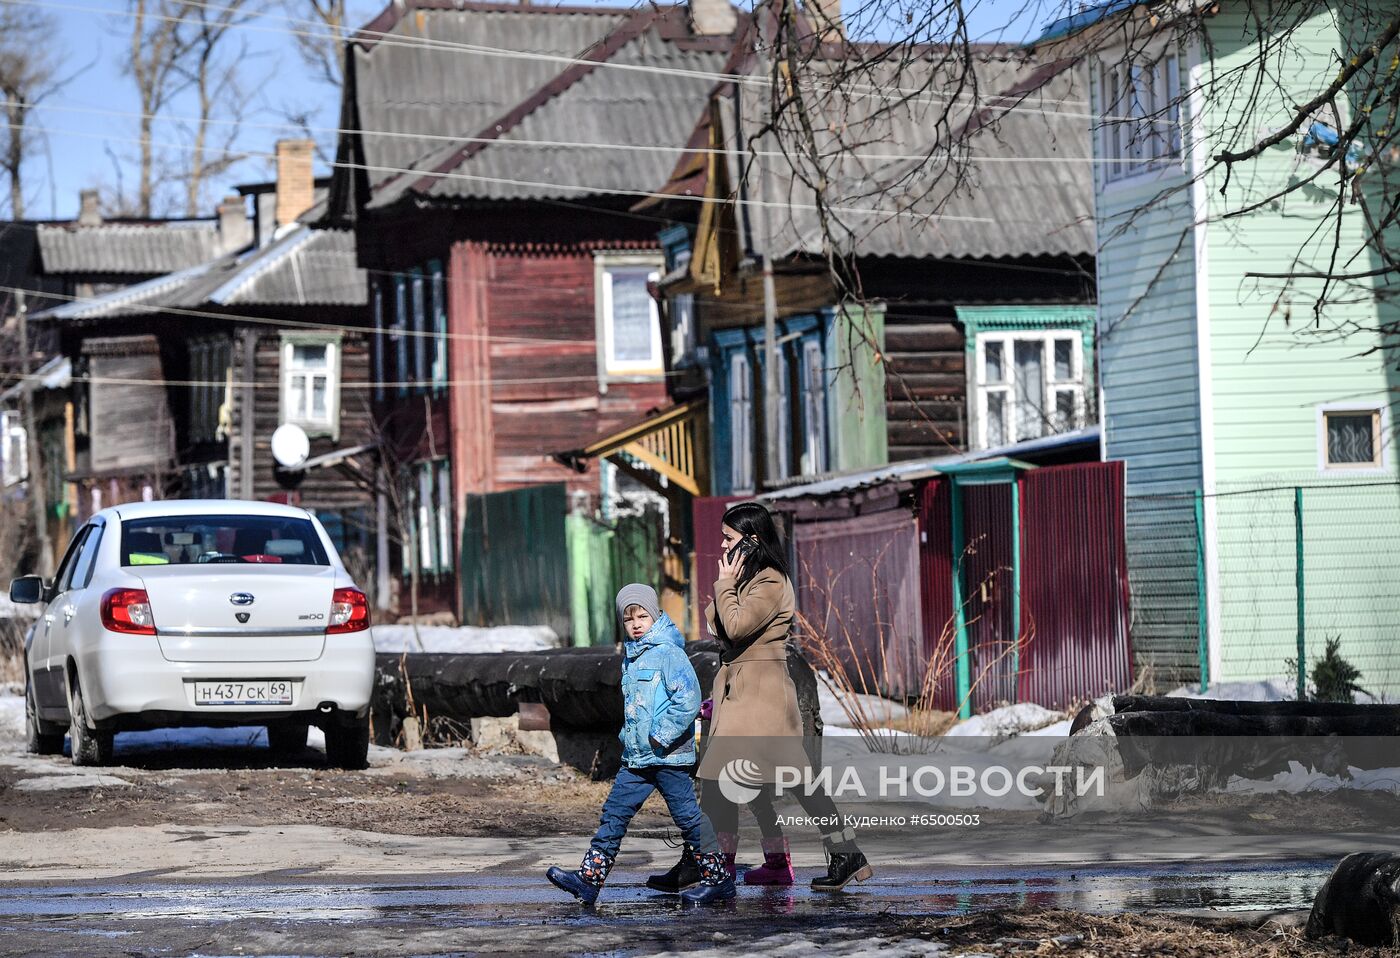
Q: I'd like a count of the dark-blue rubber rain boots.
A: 2